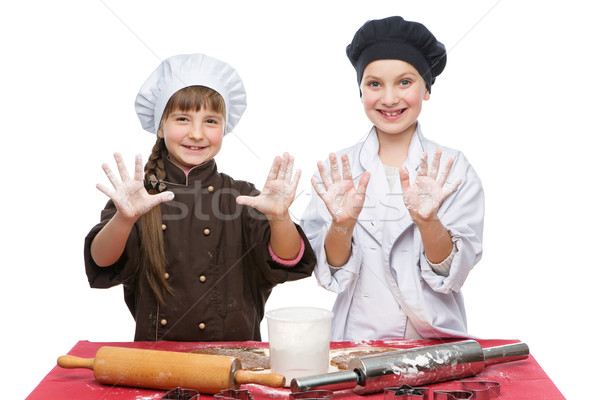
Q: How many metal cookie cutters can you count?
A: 6